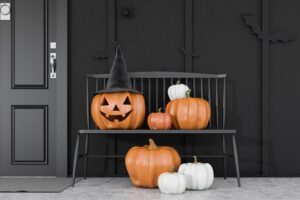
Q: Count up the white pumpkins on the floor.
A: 2